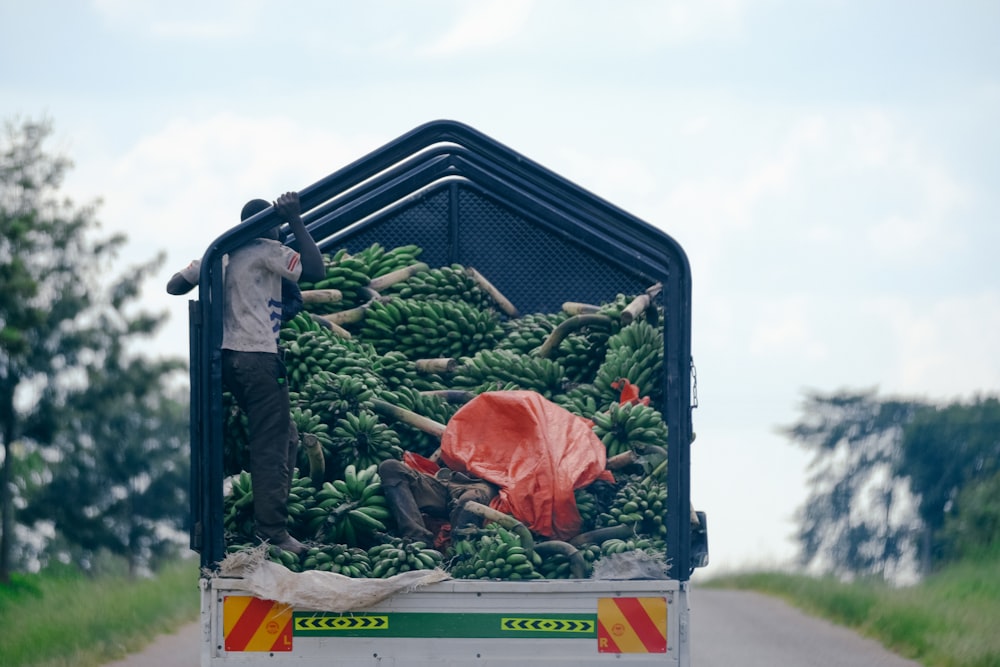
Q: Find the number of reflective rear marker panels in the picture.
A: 2